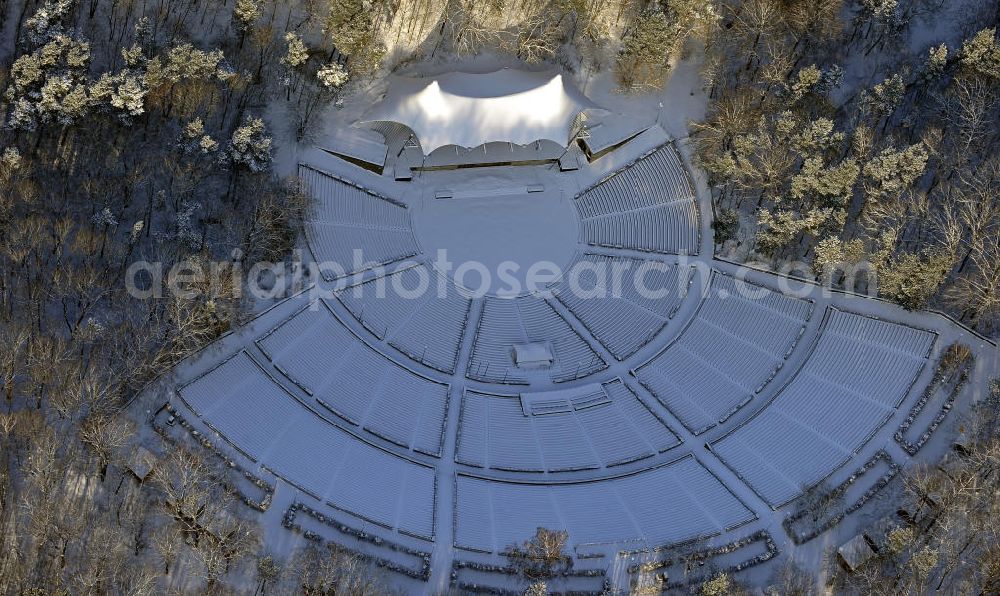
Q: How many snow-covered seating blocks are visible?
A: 11